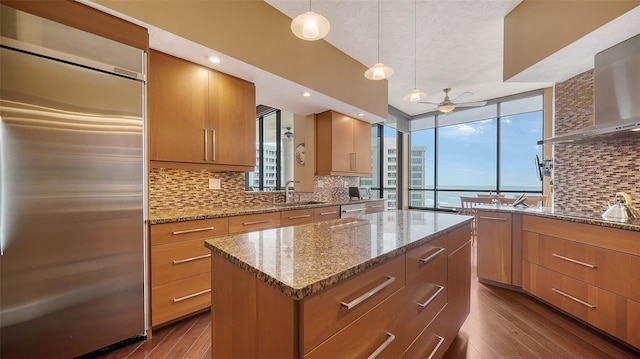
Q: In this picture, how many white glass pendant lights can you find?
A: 3